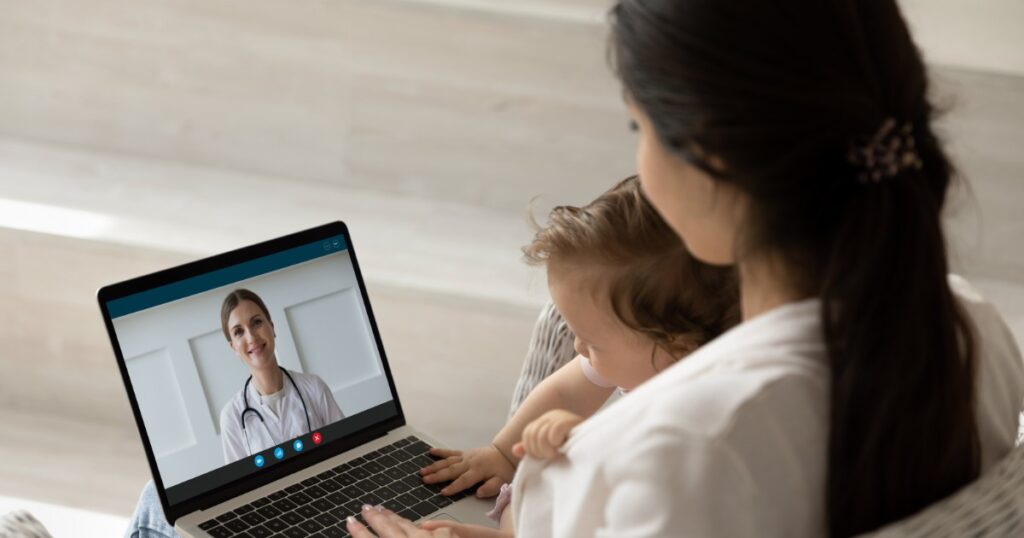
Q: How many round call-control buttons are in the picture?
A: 4